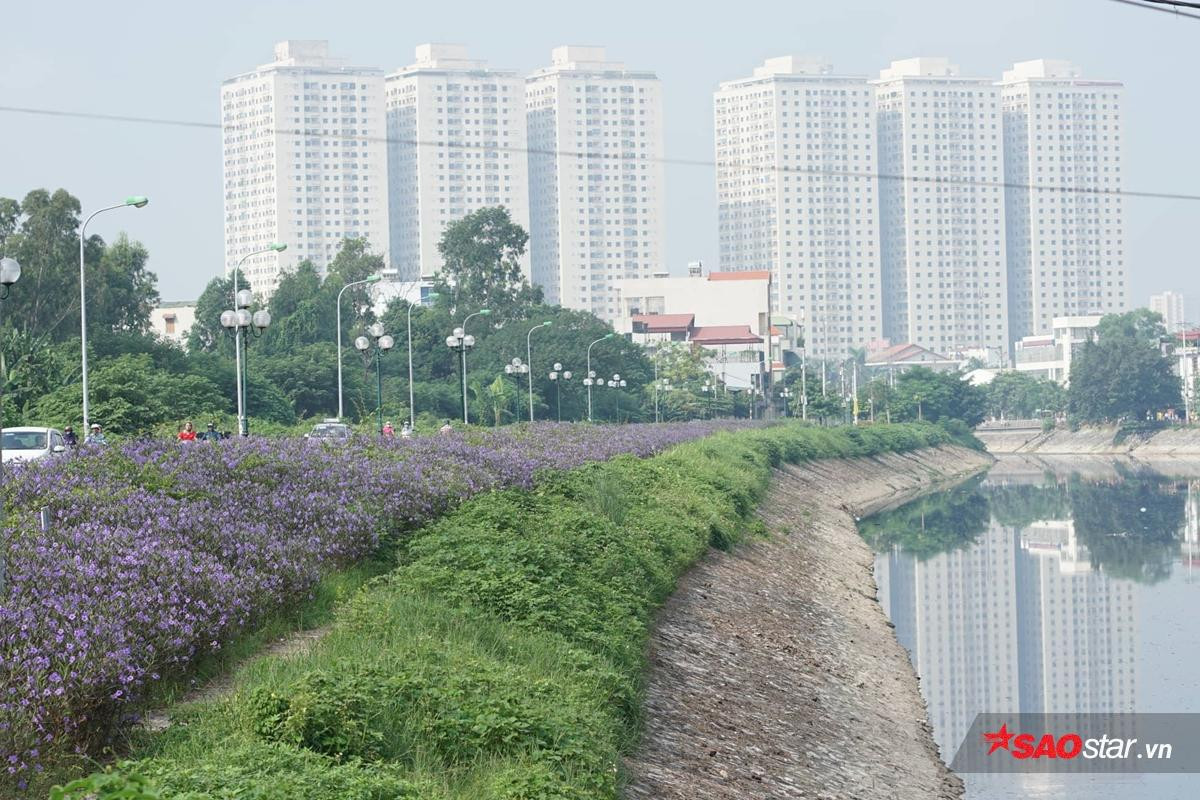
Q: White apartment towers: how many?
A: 6